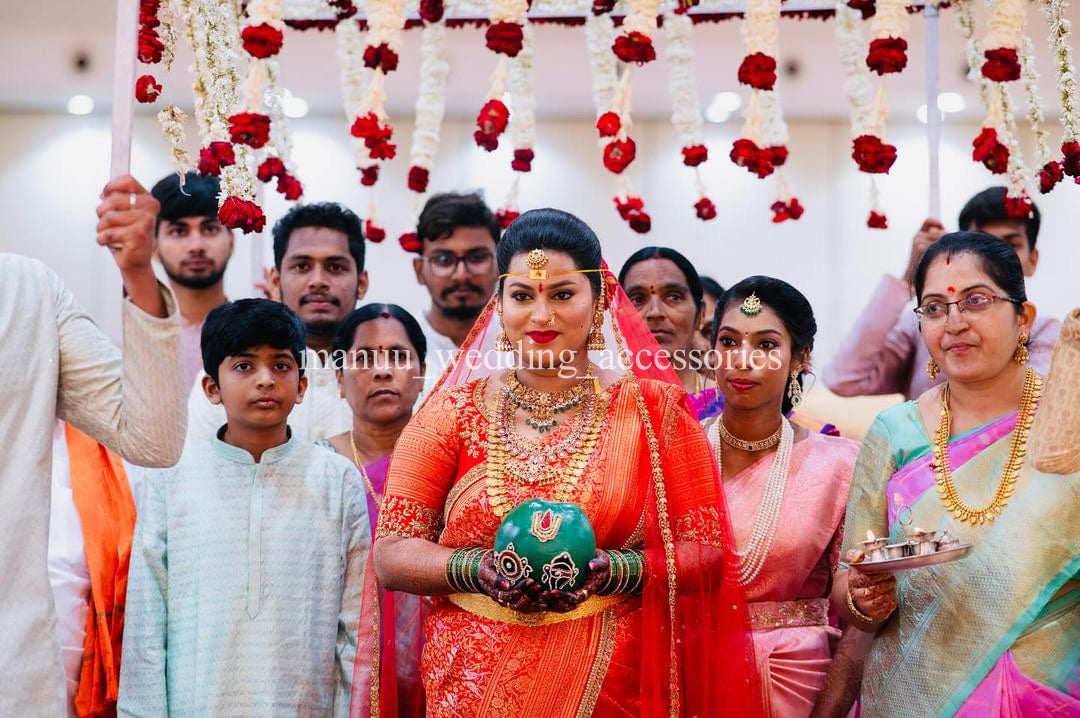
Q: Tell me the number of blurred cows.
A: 0